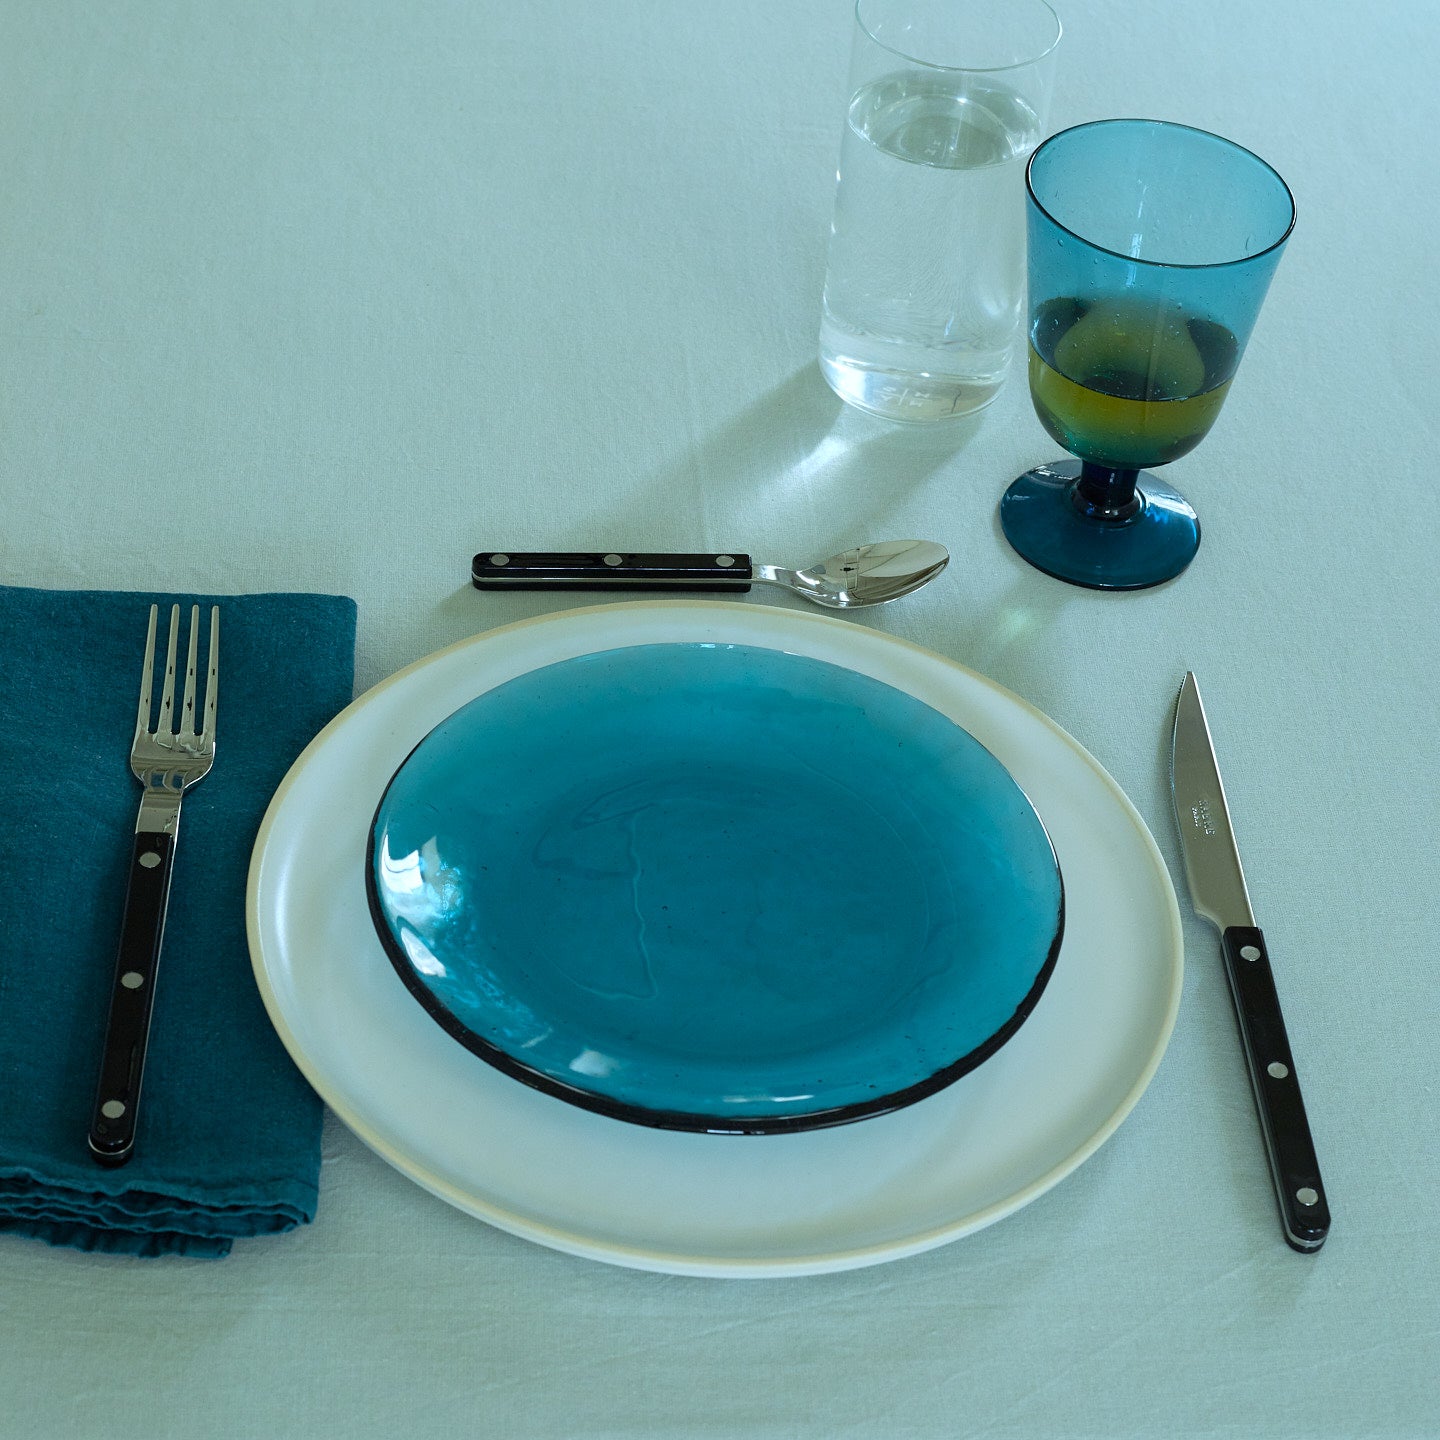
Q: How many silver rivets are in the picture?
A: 9